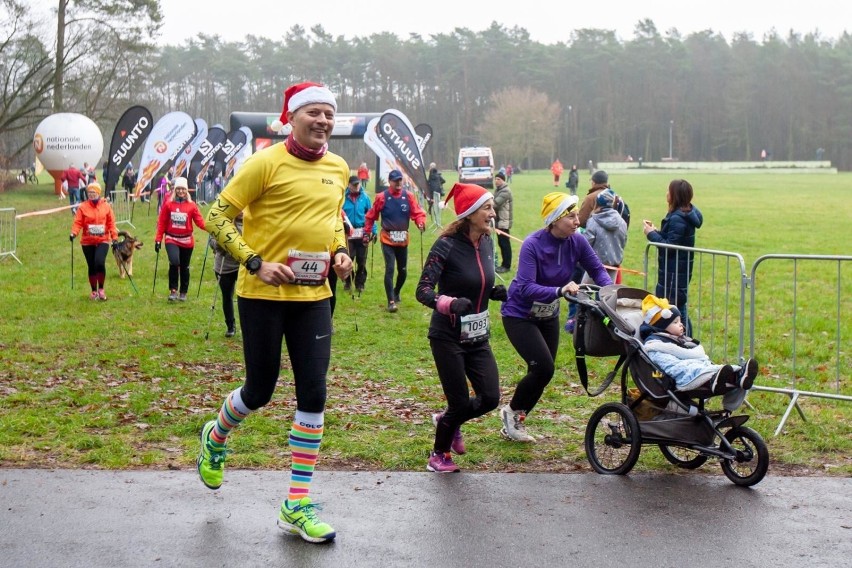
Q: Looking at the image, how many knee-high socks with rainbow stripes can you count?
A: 2